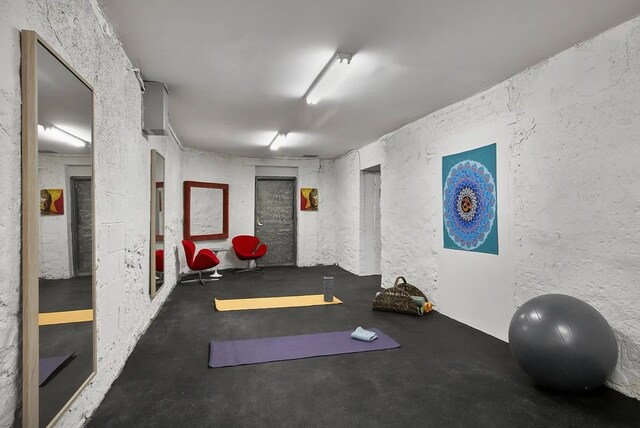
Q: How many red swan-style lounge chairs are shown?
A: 2